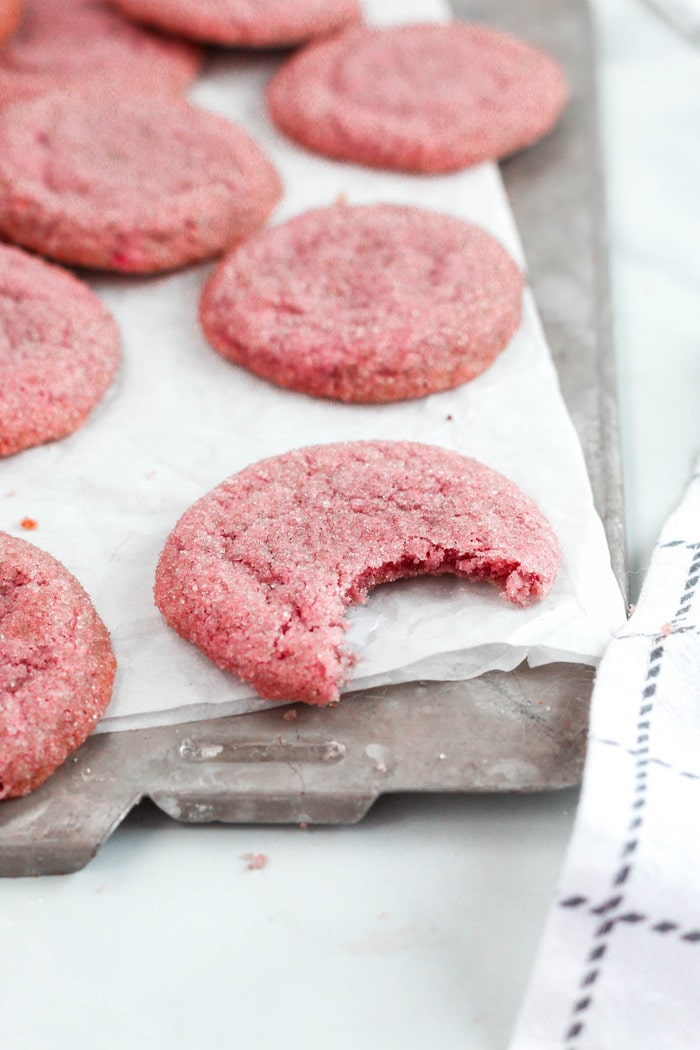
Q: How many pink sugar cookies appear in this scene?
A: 9